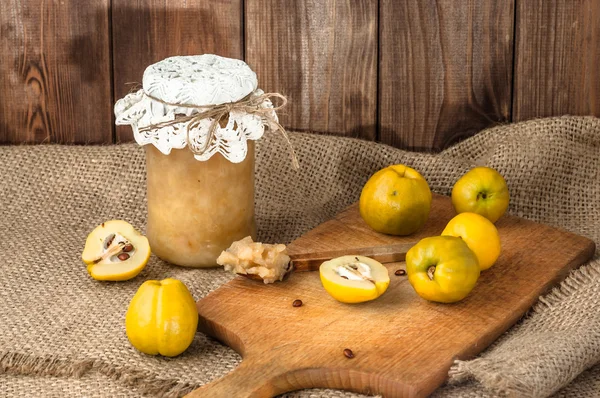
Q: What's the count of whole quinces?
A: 5